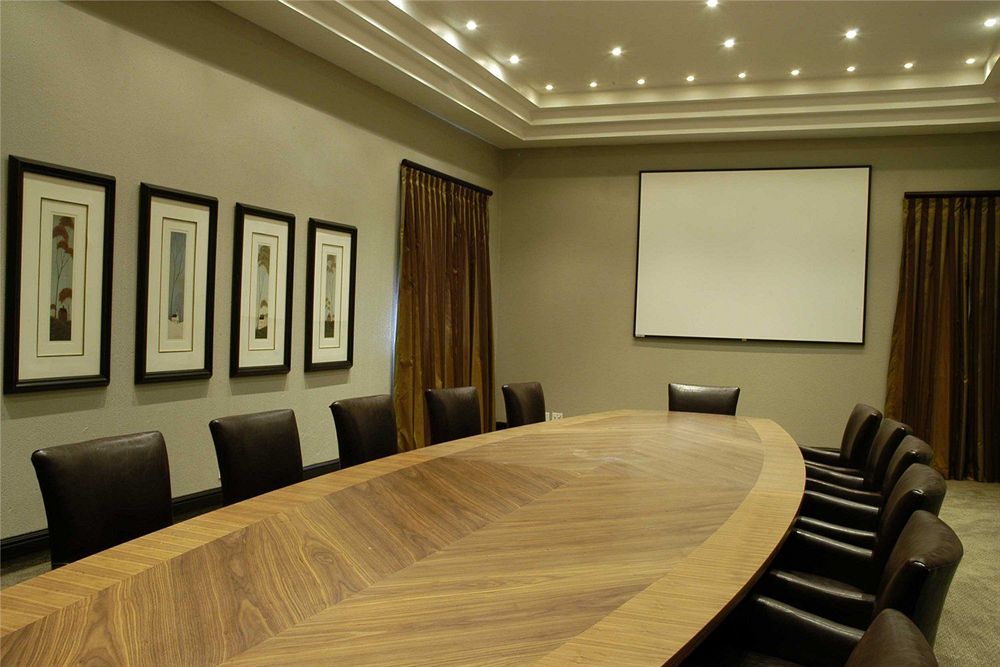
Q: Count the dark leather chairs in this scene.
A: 12